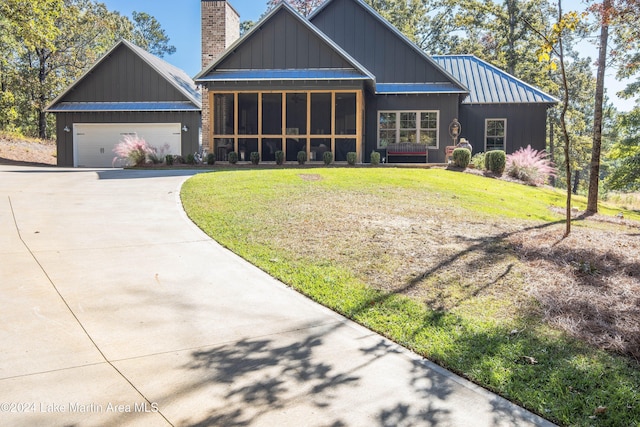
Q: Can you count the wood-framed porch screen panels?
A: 12